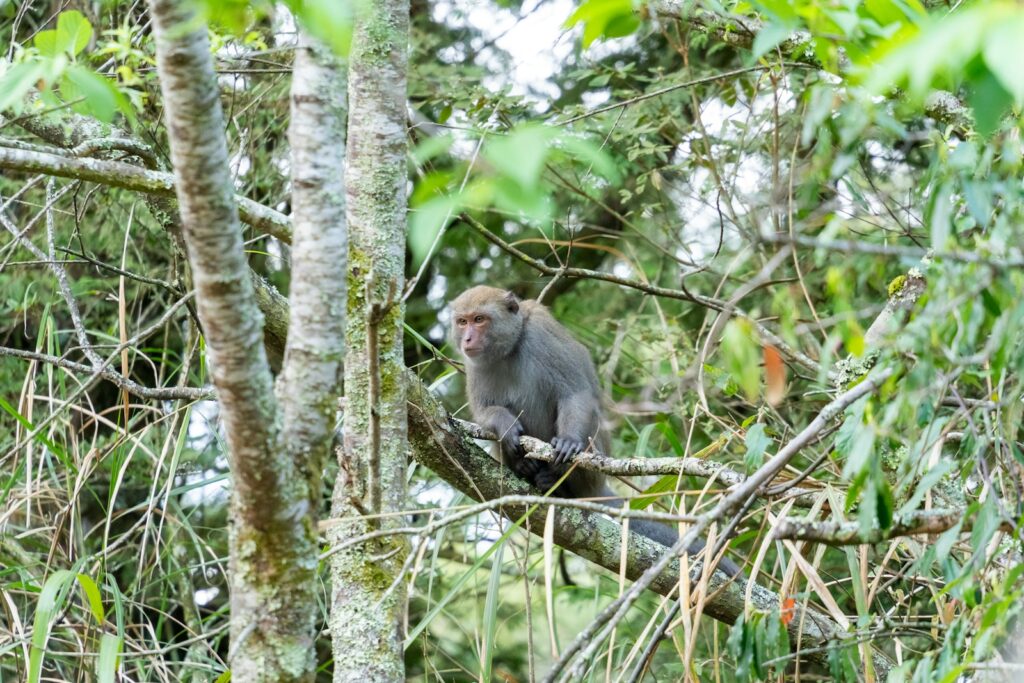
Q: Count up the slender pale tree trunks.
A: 3